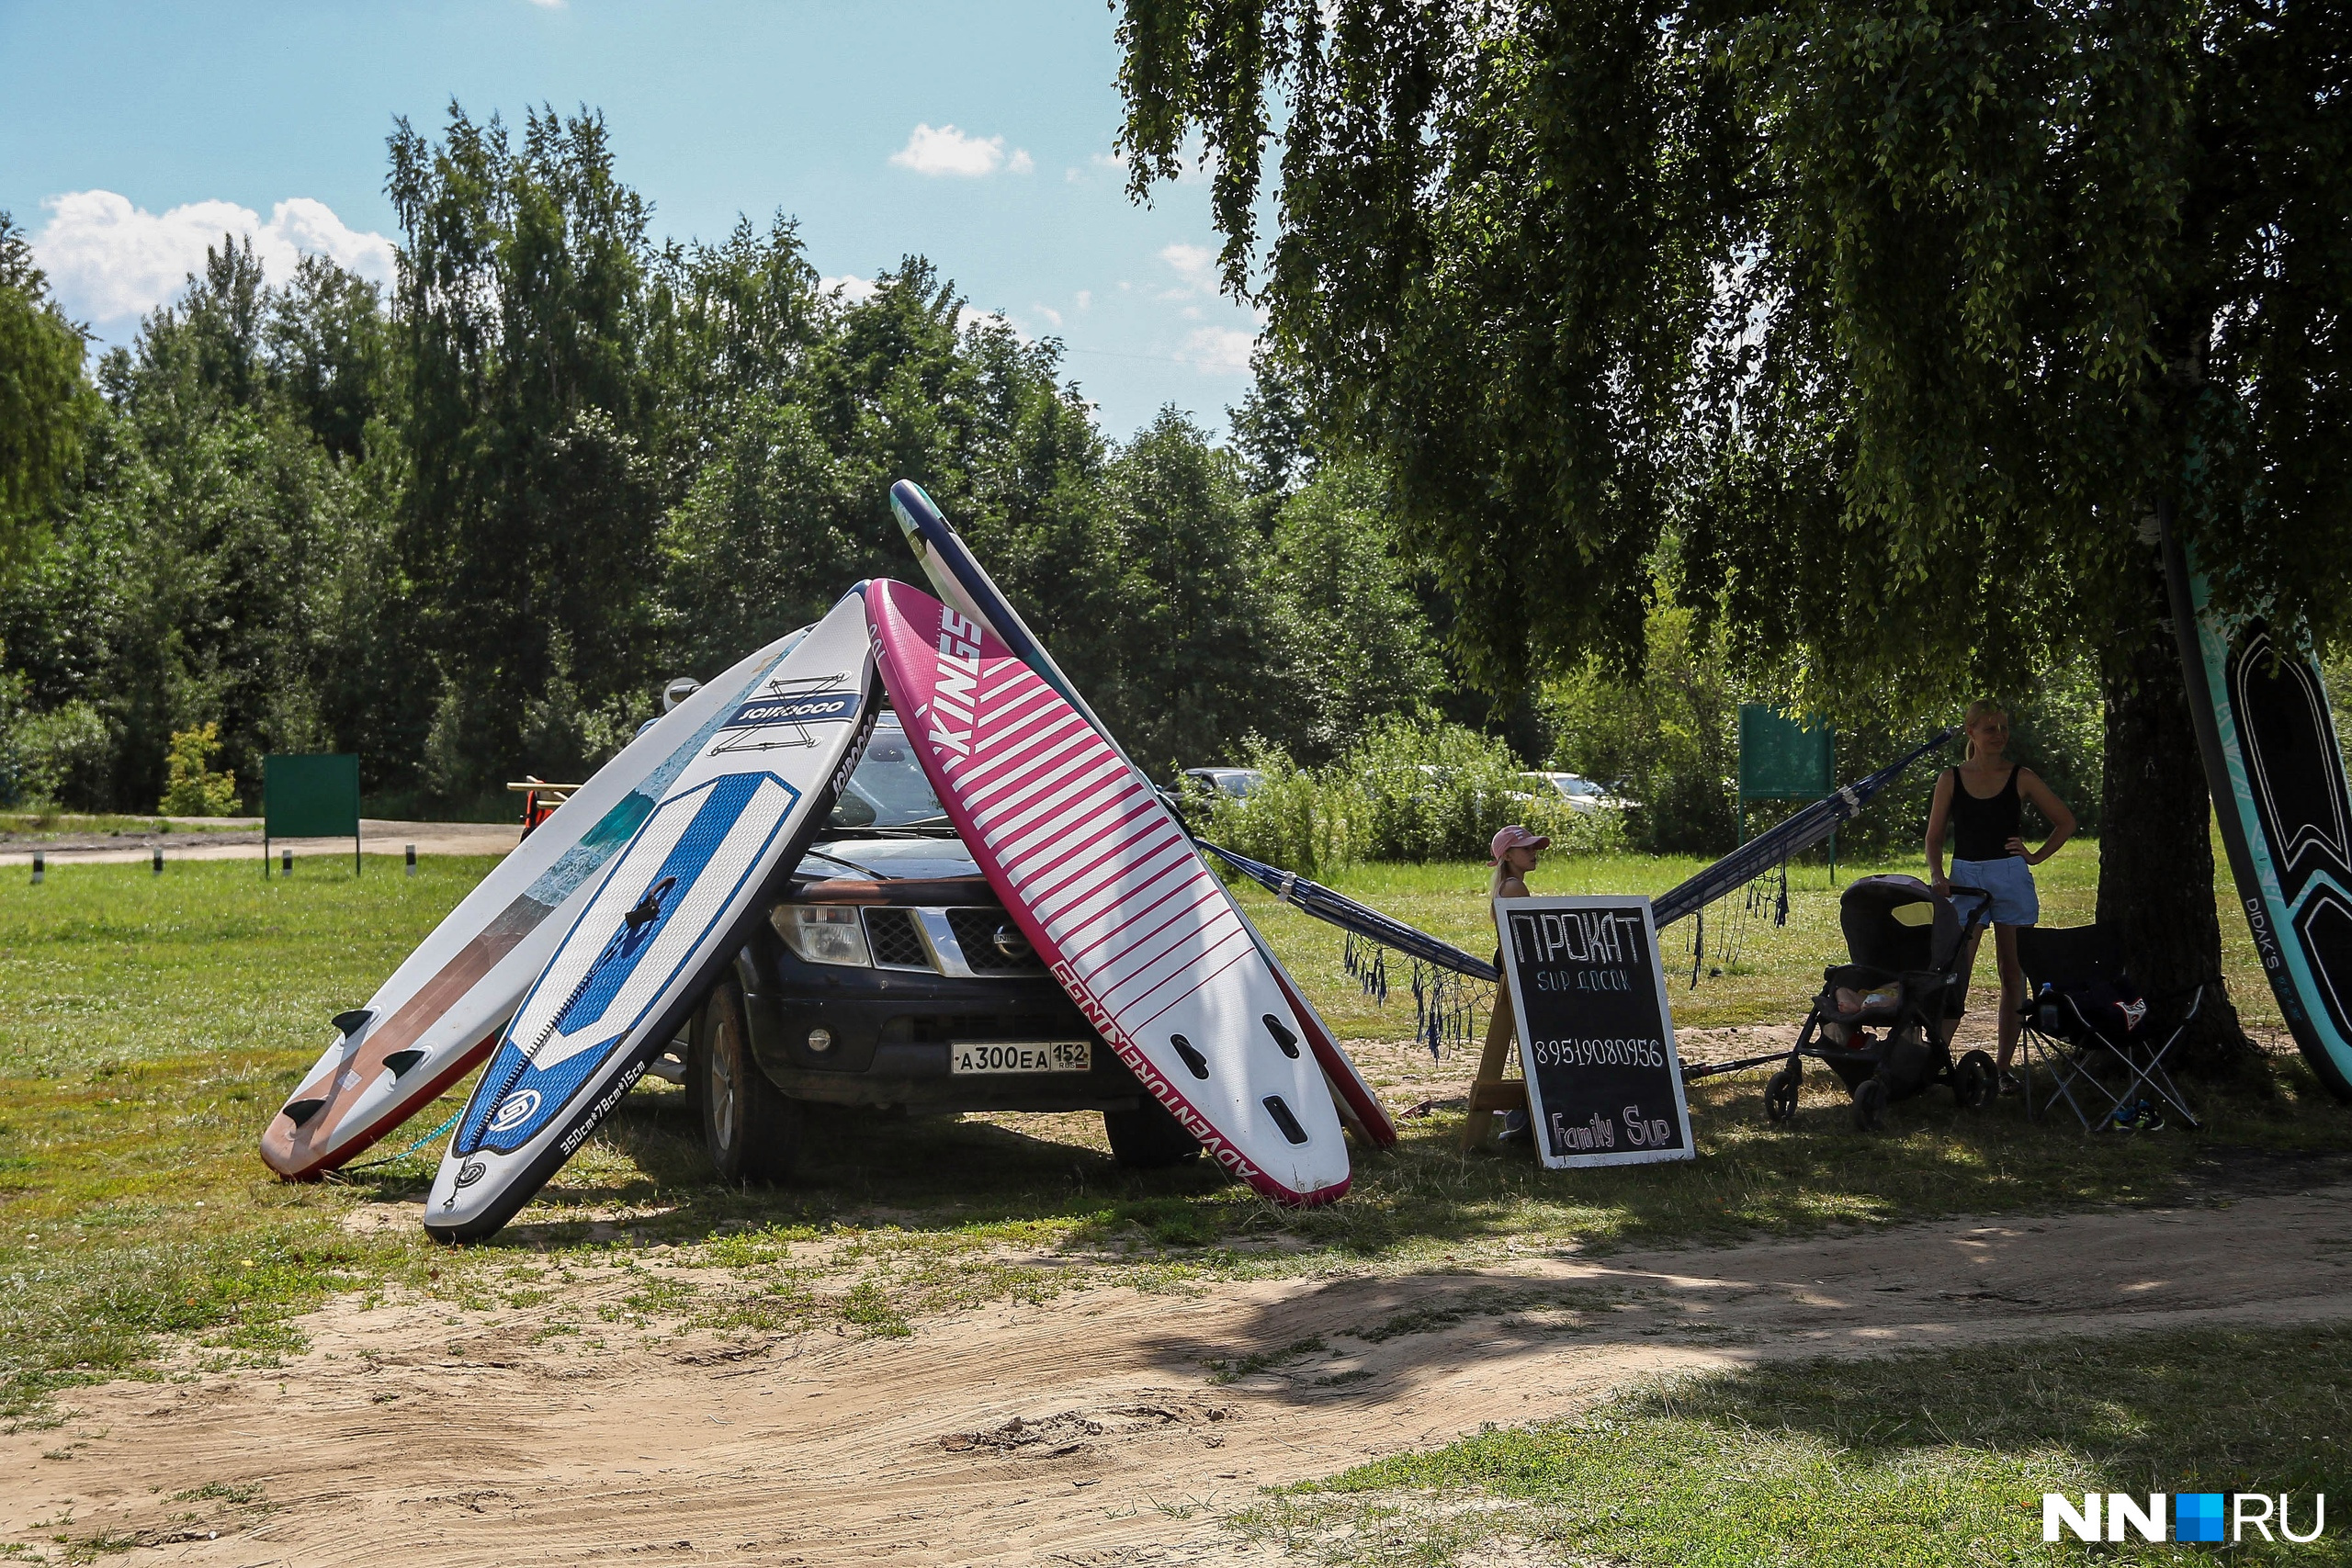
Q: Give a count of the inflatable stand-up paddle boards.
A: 5